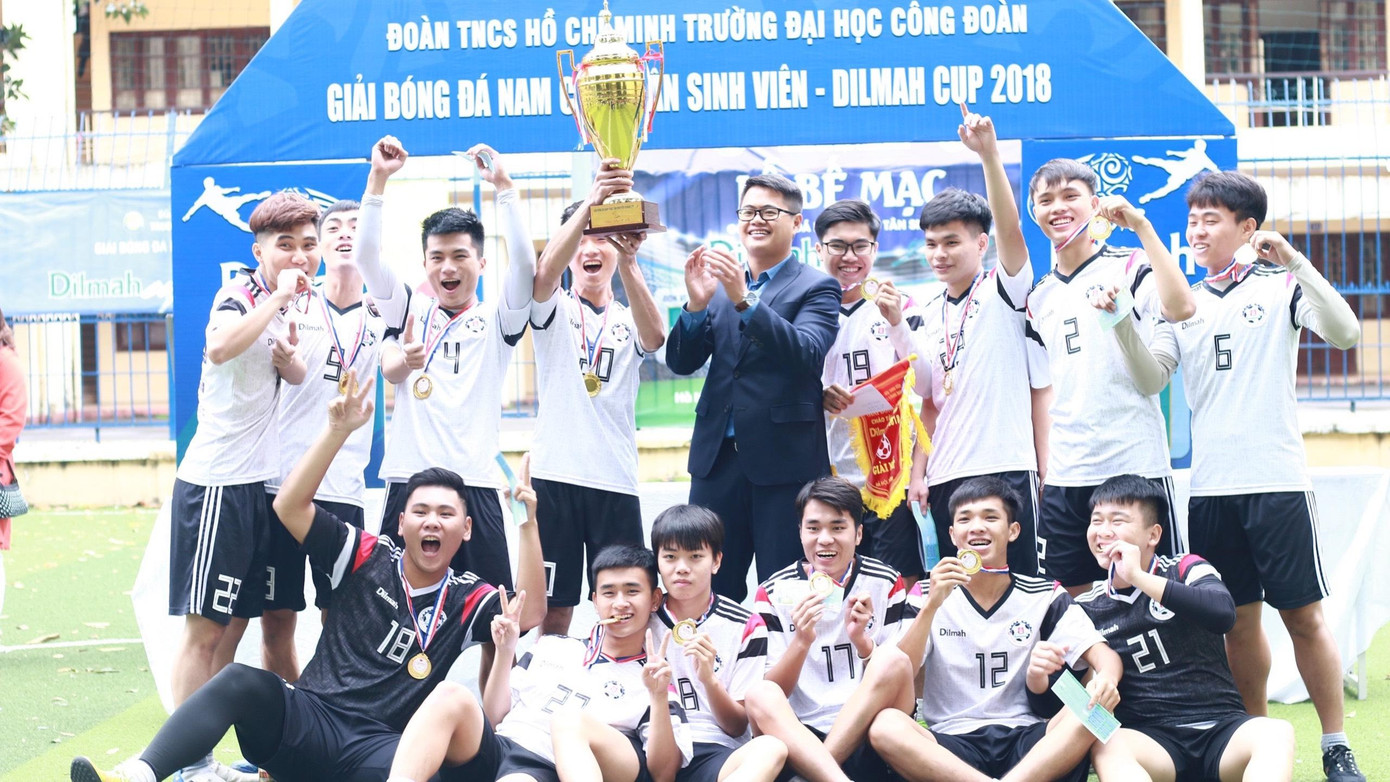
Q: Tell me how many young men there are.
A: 15